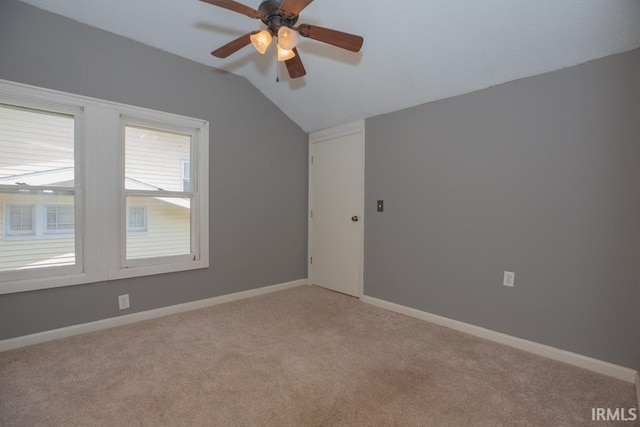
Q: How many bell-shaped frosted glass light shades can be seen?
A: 3